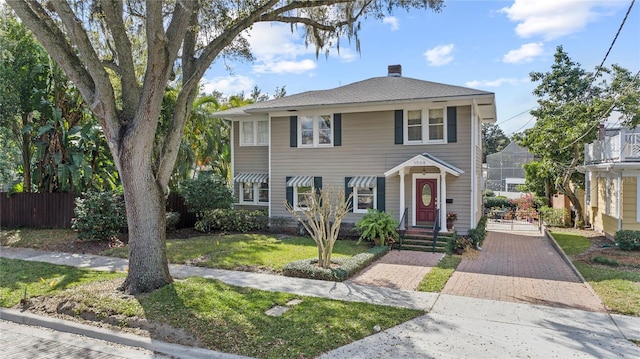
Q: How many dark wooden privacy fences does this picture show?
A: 1